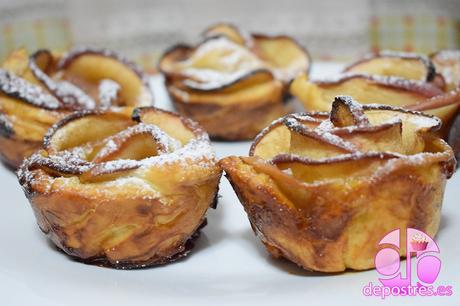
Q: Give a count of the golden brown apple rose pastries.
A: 5